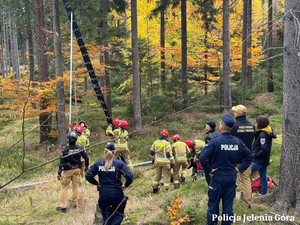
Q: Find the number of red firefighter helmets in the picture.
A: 7